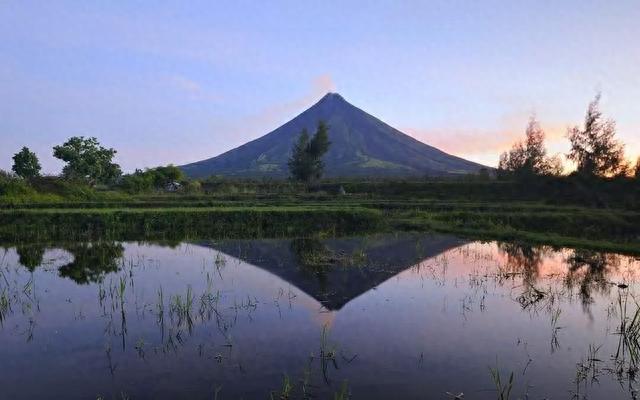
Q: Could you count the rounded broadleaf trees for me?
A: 2